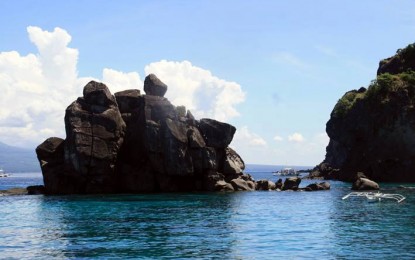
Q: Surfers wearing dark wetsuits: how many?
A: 0